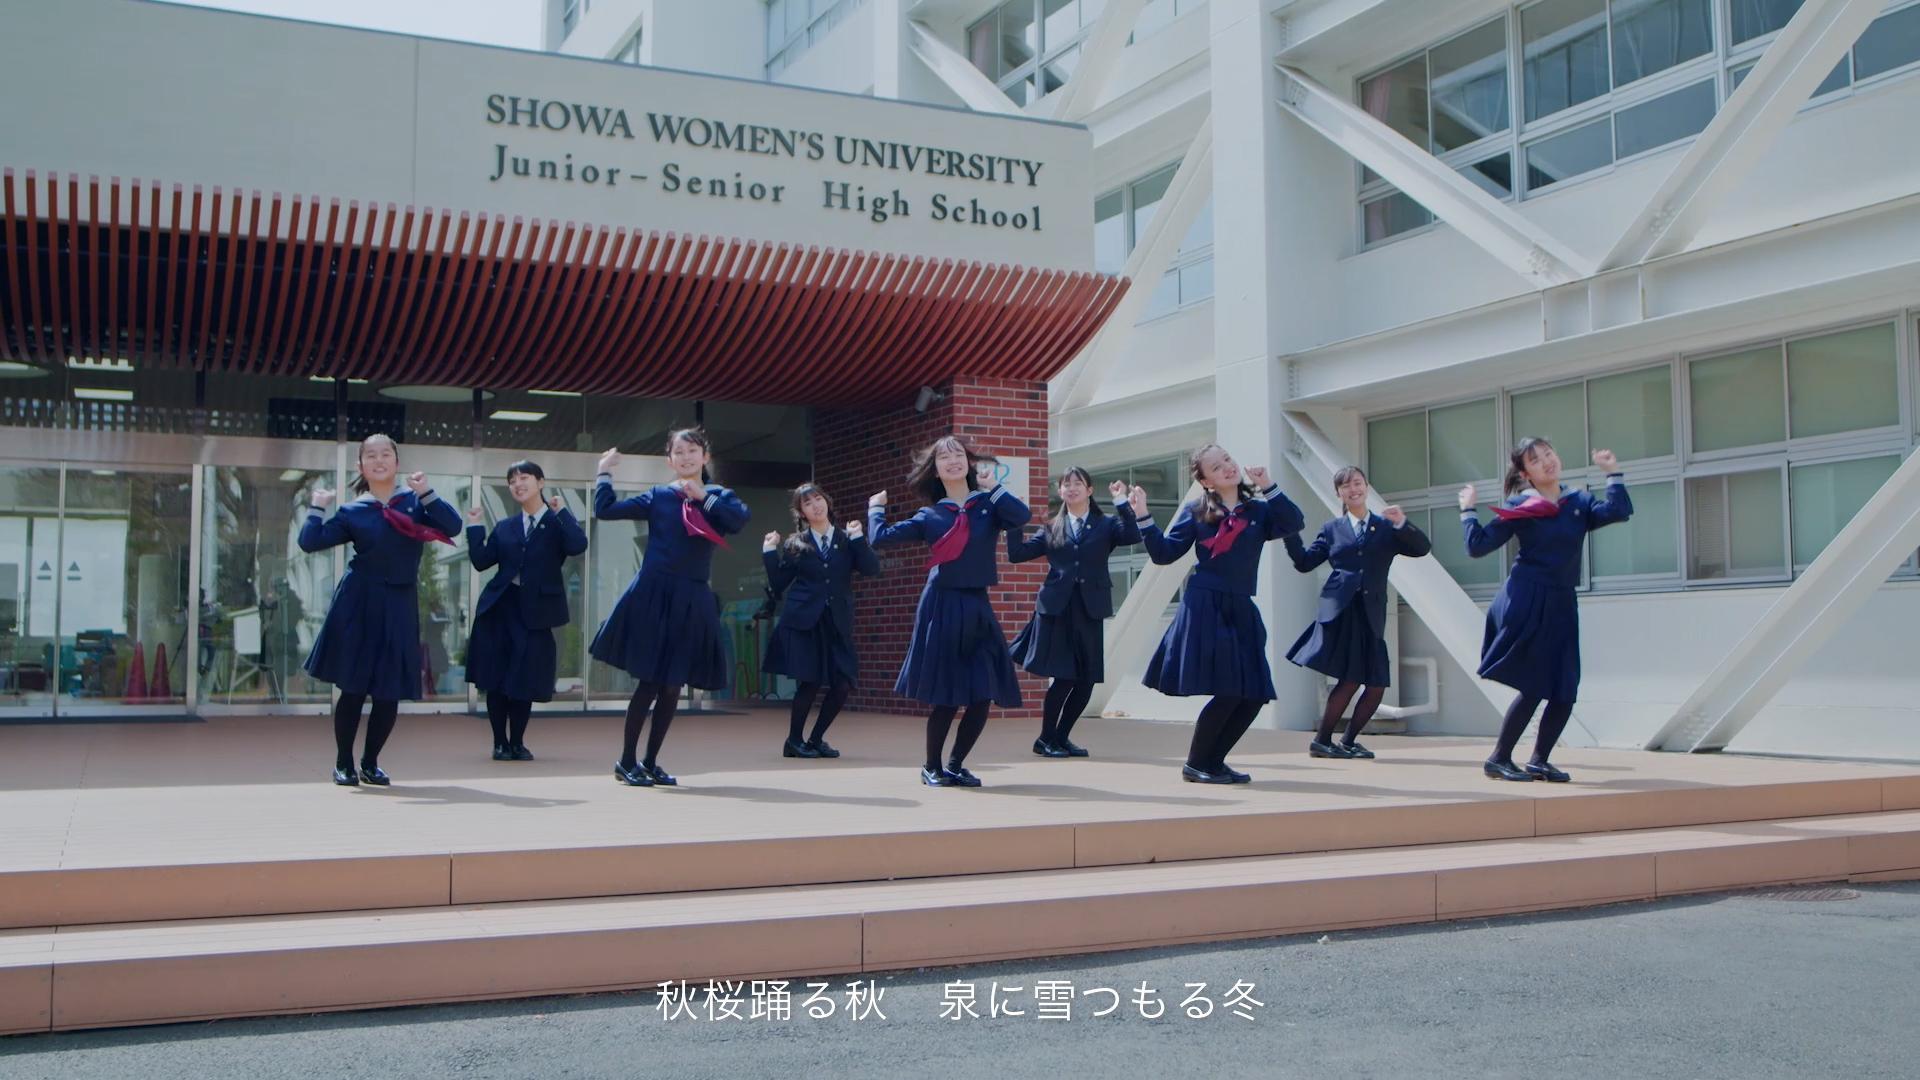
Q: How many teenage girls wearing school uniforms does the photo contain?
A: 9